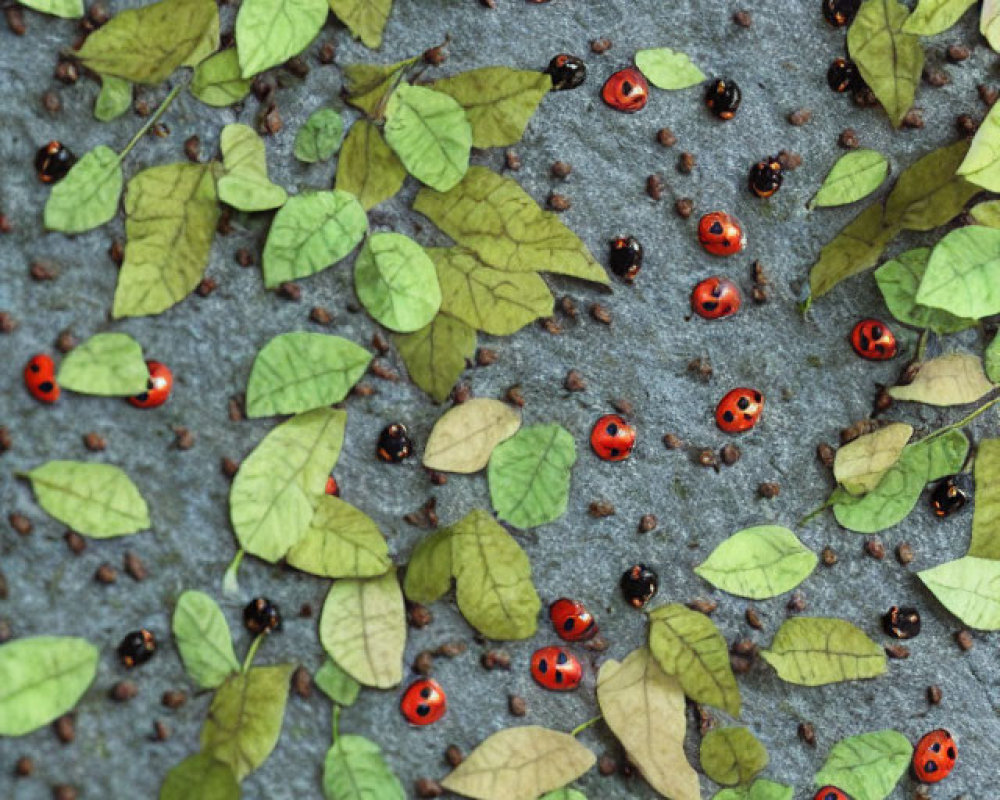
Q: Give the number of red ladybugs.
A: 14